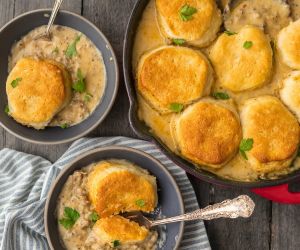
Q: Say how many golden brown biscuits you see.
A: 9